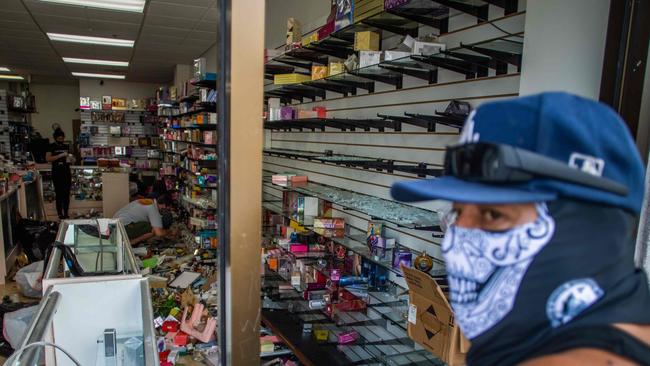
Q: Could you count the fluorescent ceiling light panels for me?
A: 6